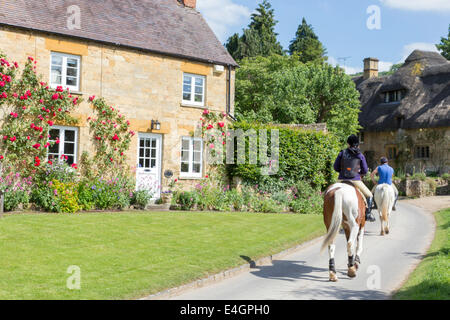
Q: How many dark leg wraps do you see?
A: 3